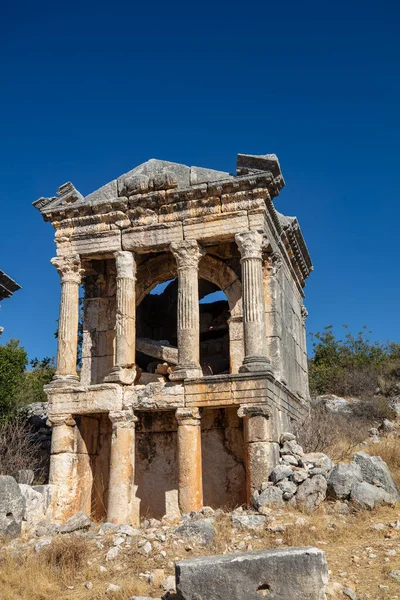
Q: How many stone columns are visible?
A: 8